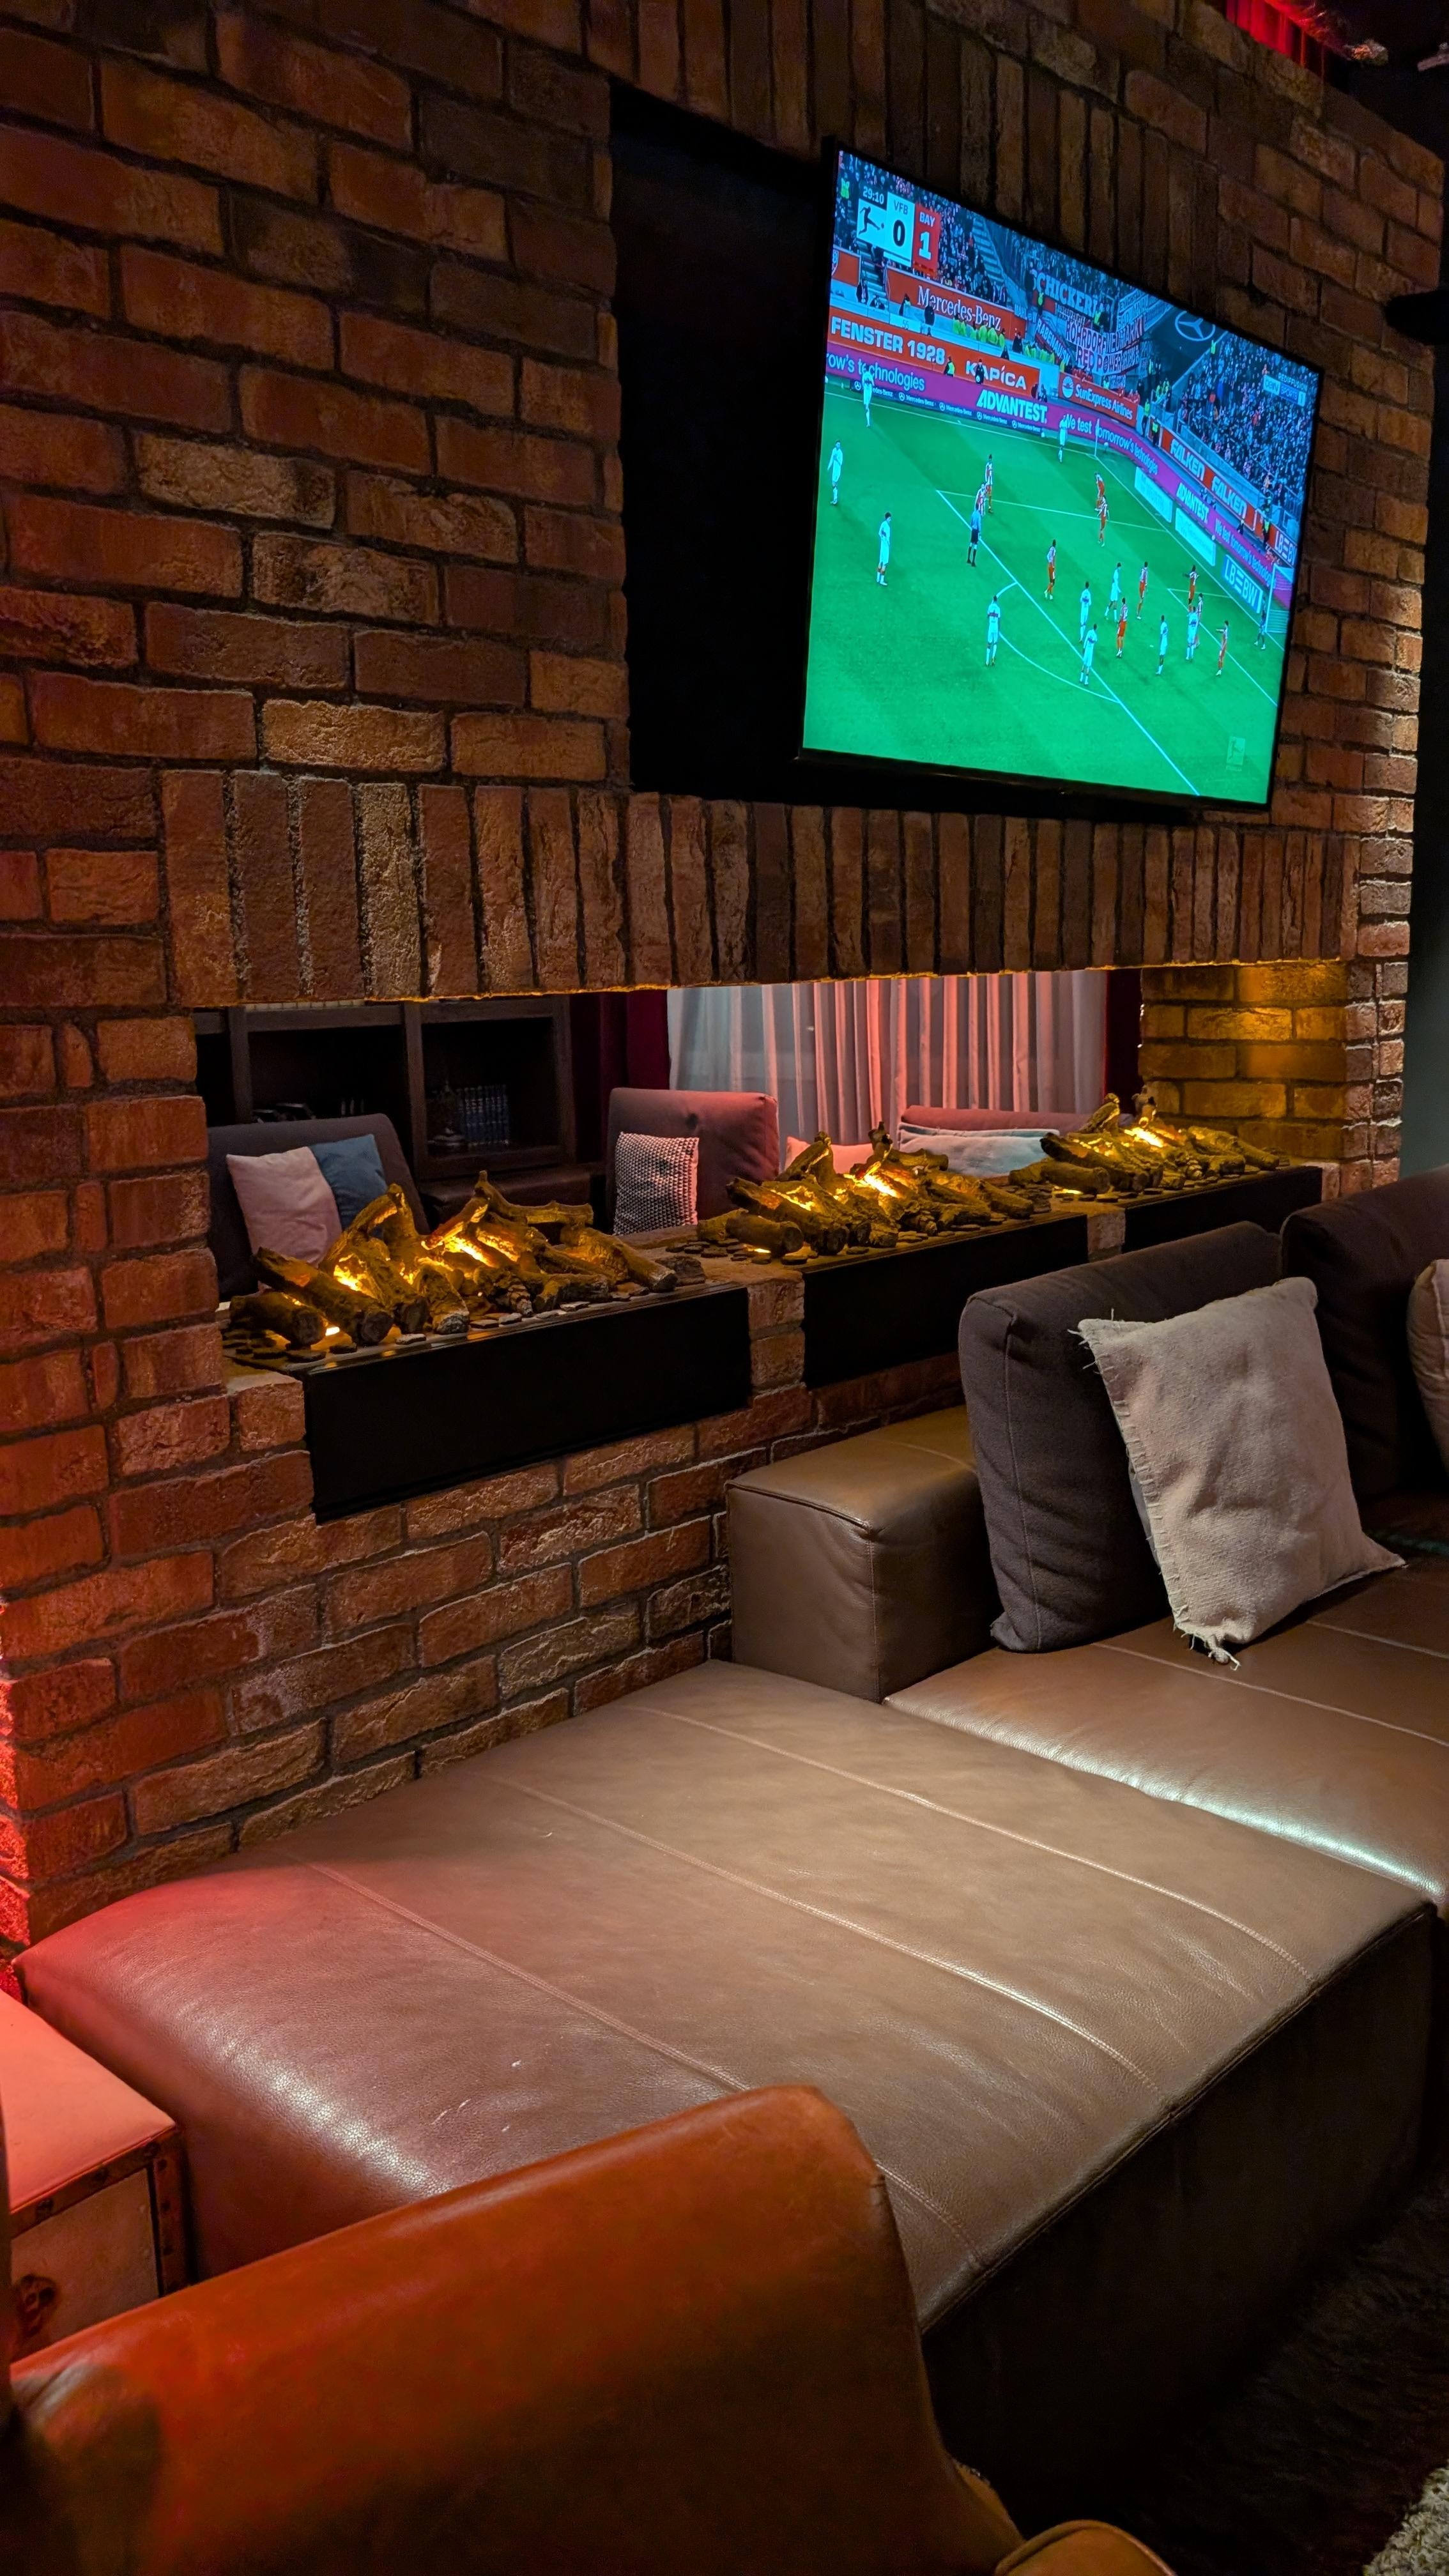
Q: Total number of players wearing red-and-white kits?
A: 10